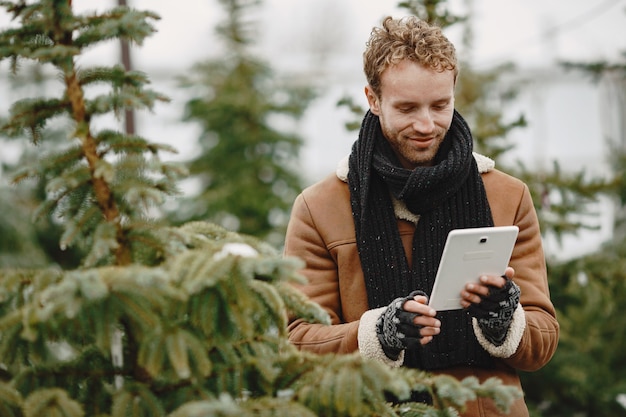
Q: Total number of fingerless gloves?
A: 2